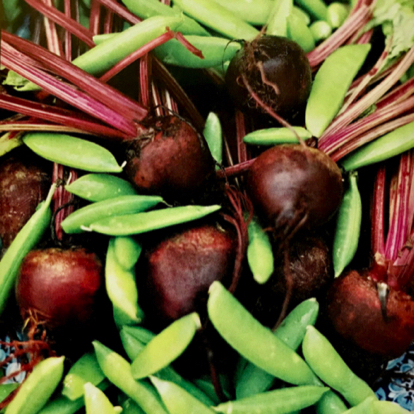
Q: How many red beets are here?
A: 8